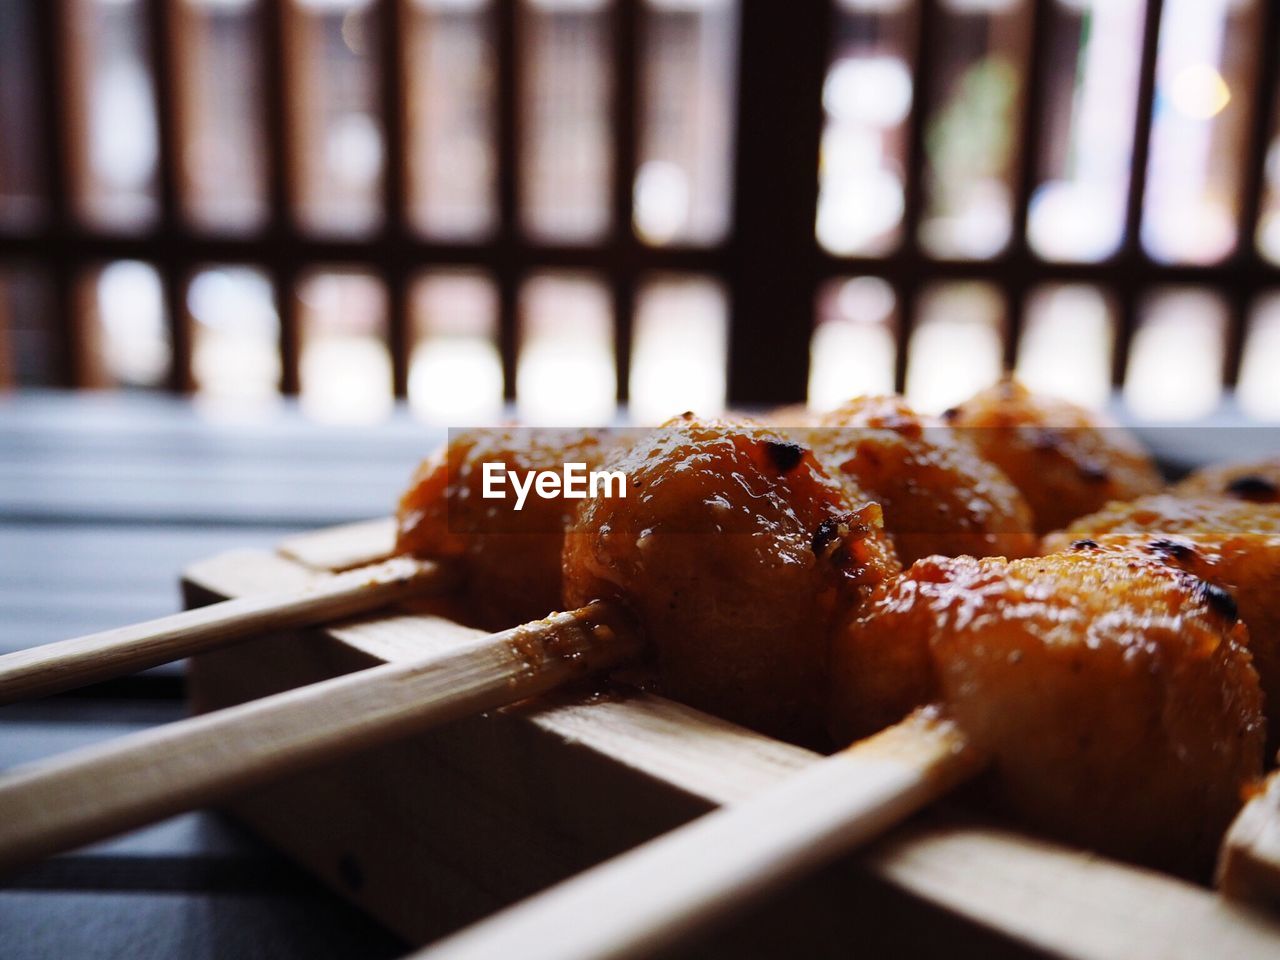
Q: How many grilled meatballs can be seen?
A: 7